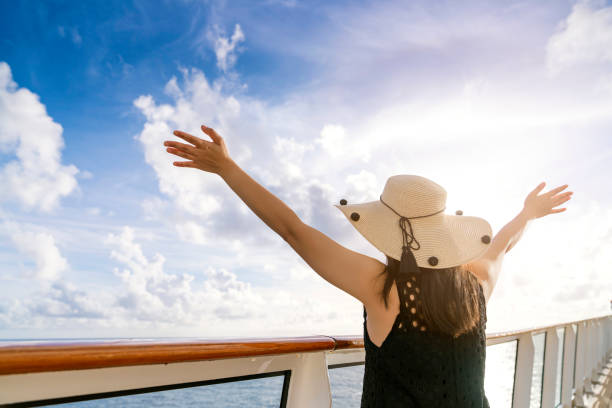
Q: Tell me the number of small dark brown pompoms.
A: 5